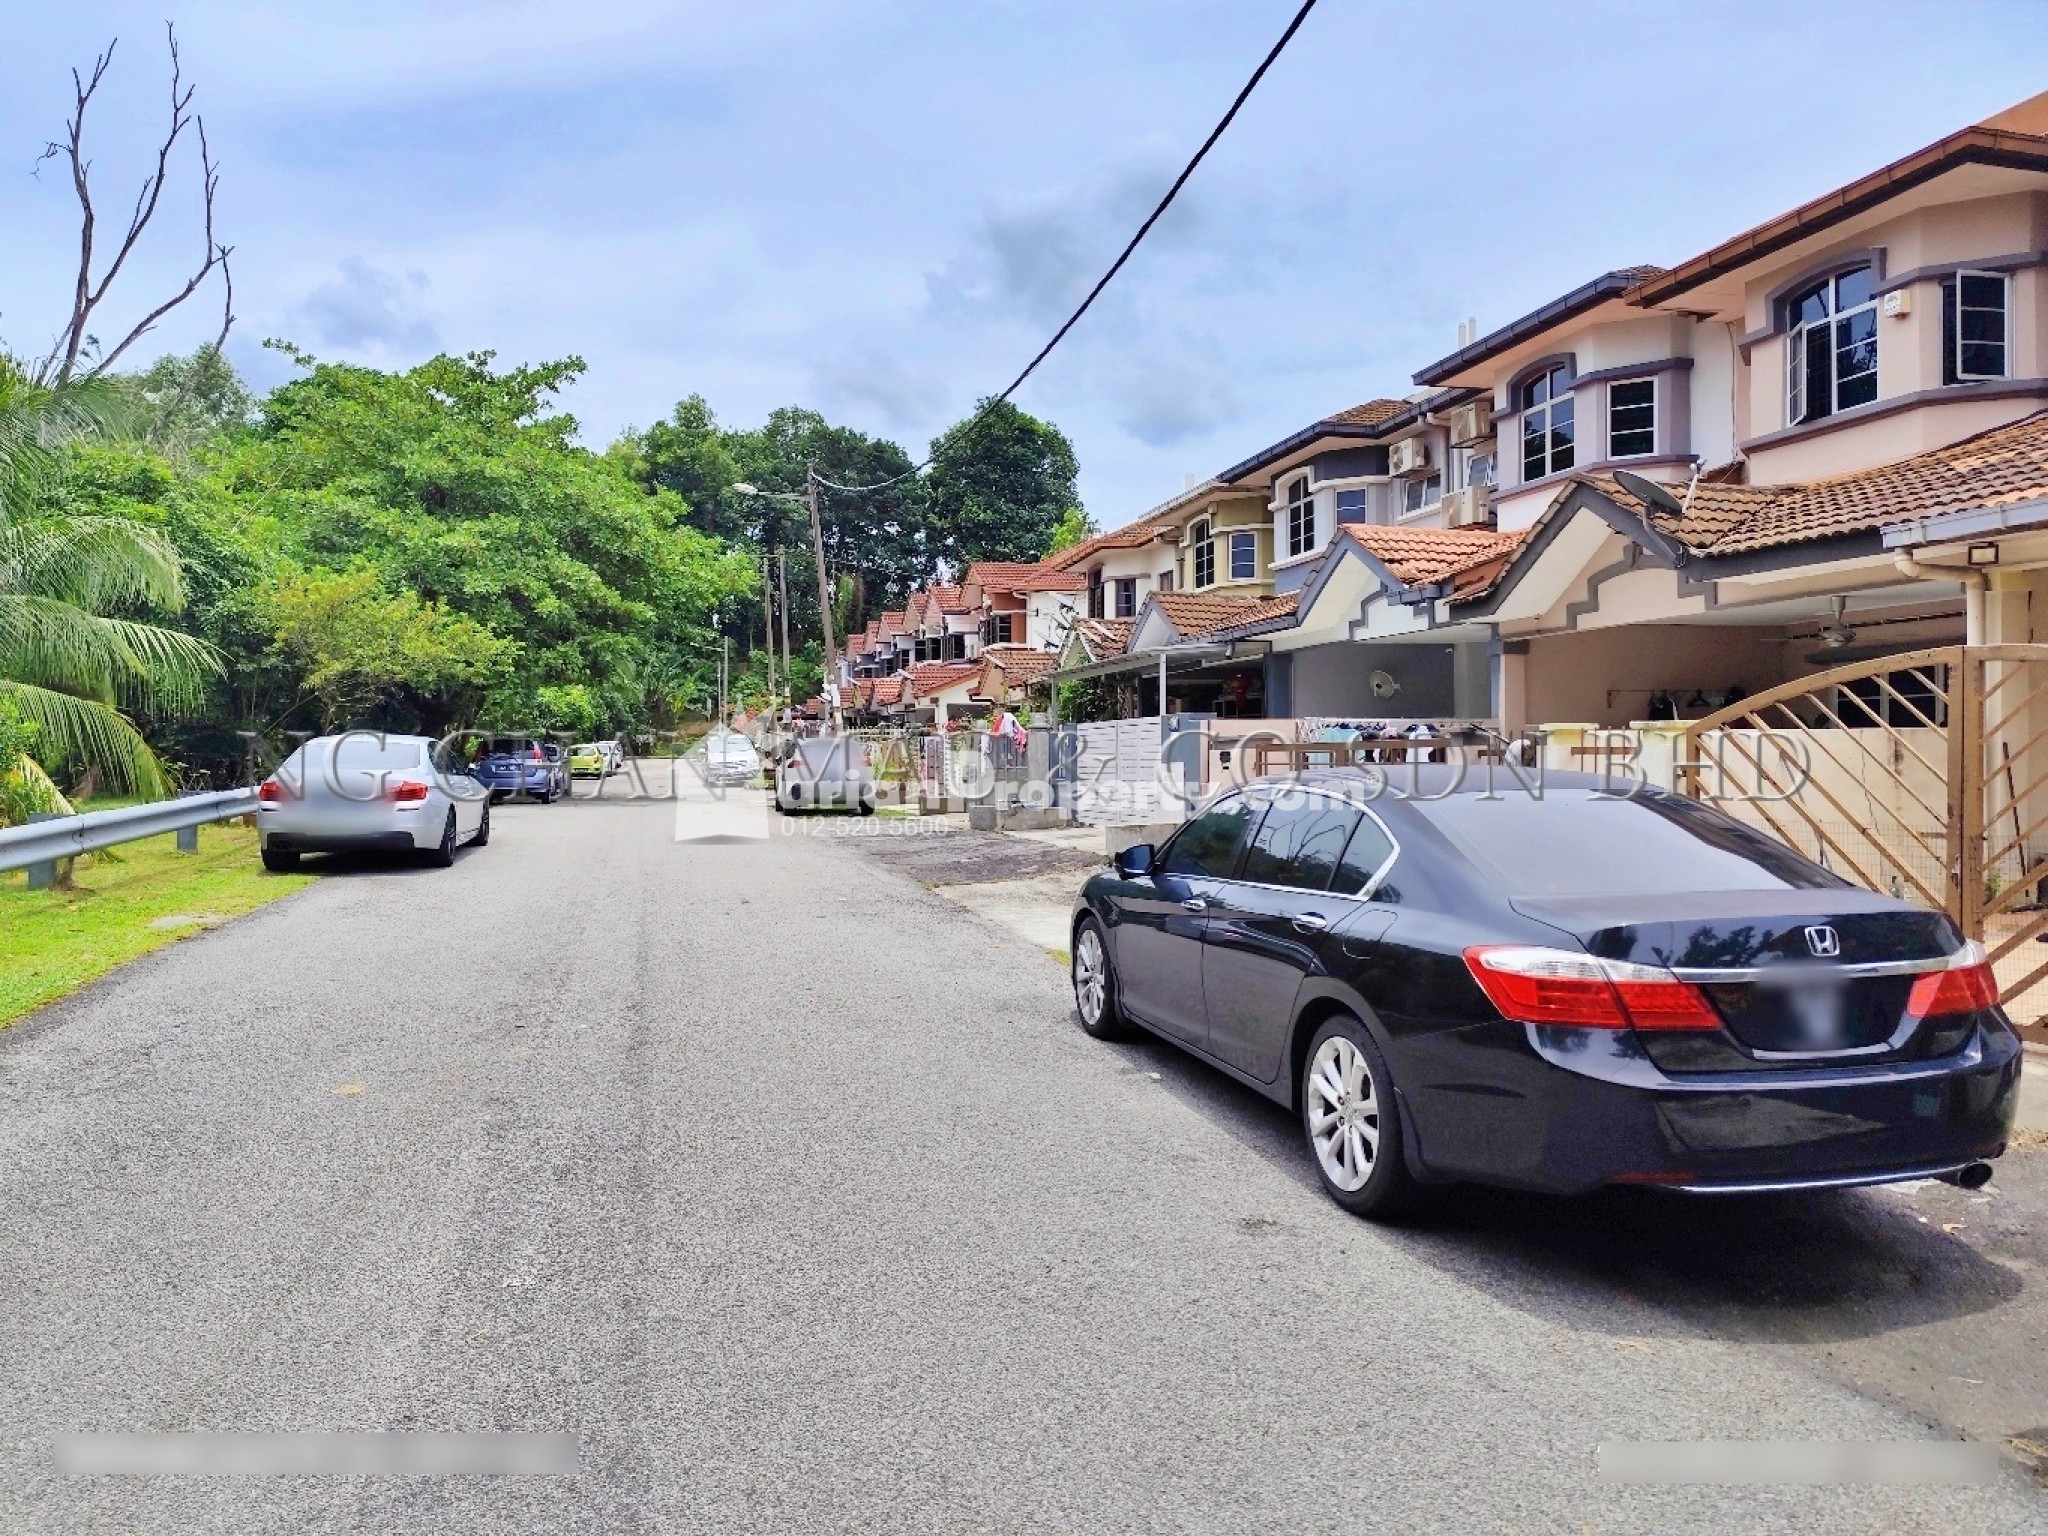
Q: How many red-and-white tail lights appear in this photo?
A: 2